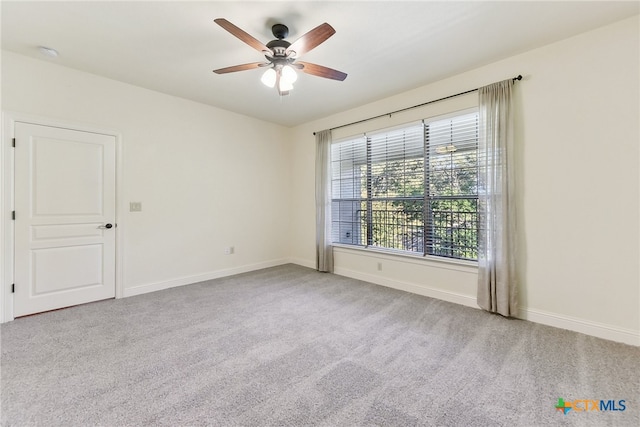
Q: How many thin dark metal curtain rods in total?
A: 1